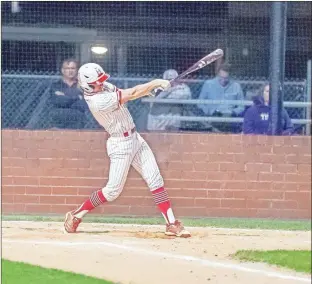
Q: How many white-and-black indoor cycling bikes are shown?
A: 0